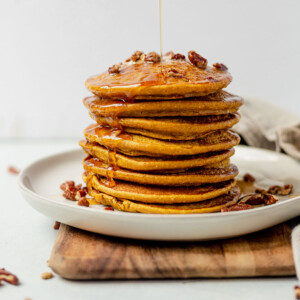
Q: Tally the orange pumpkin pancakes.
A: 8